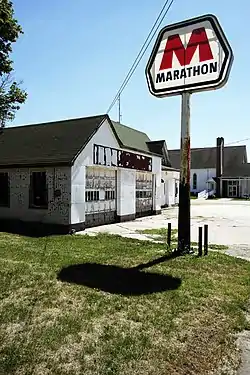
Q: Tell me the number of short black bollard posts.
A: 3